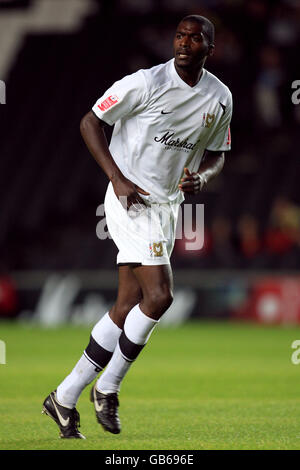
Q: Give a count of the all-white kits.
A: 1